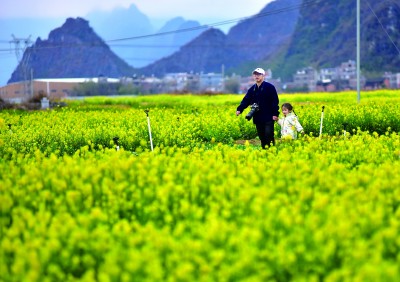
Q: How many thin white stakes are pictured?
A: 2